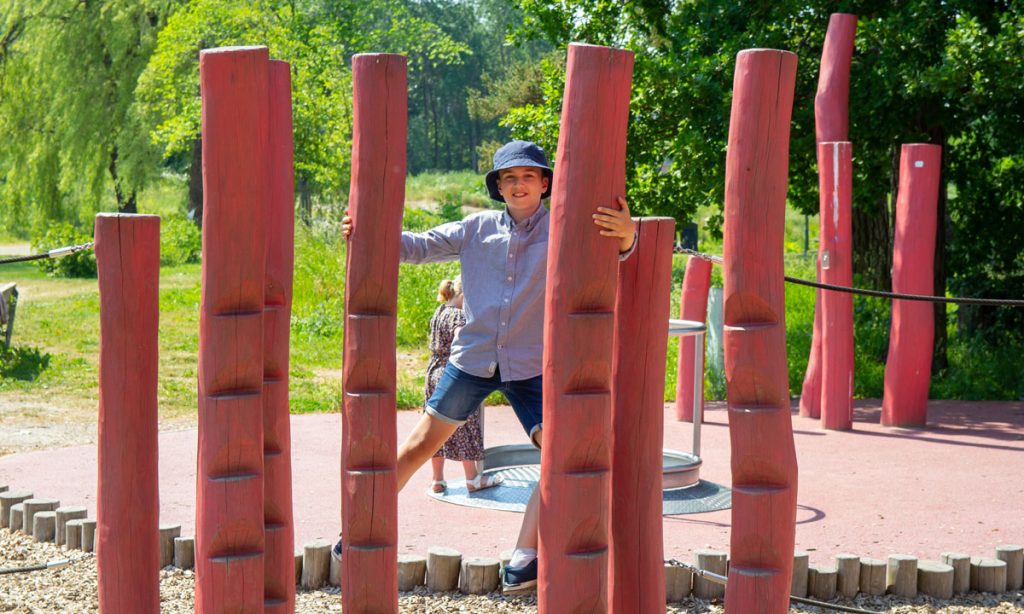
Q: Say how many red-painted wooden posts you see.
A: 11